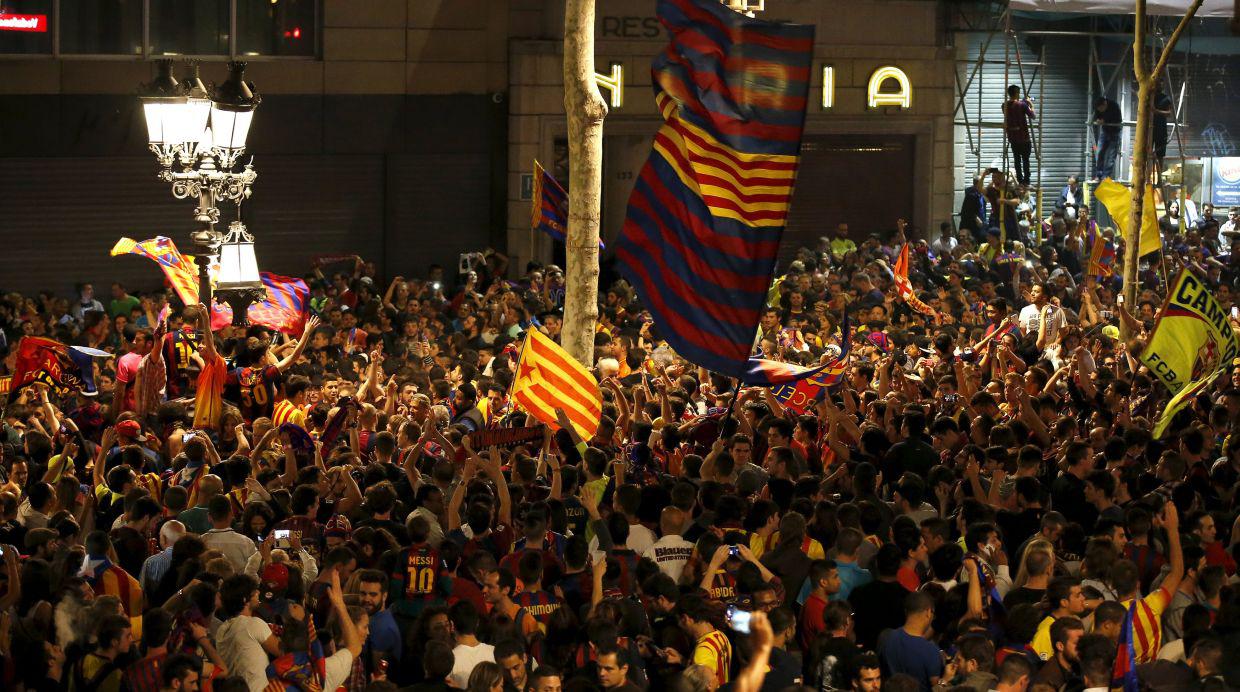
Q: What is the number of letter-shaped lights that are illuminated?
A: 3